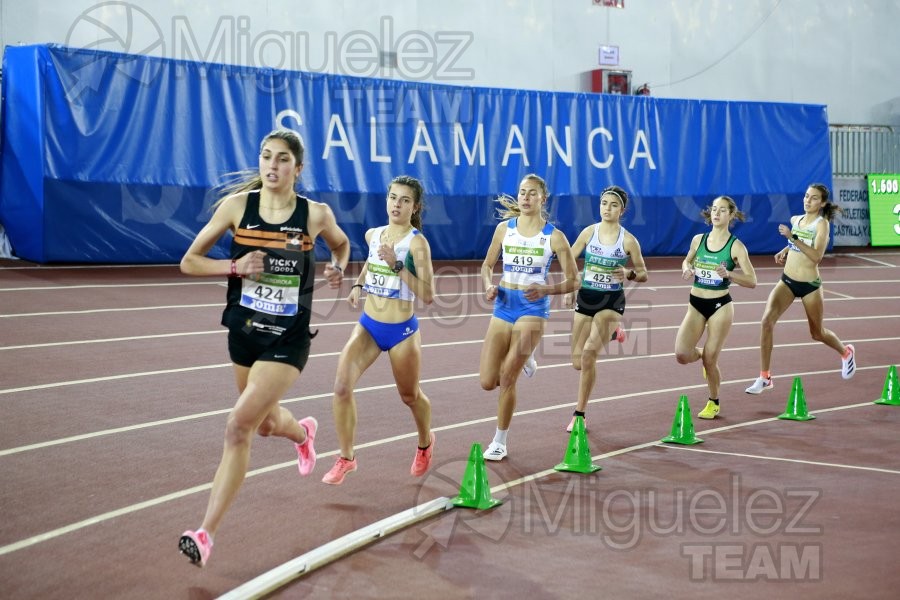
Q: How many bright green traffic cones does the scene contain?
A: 5